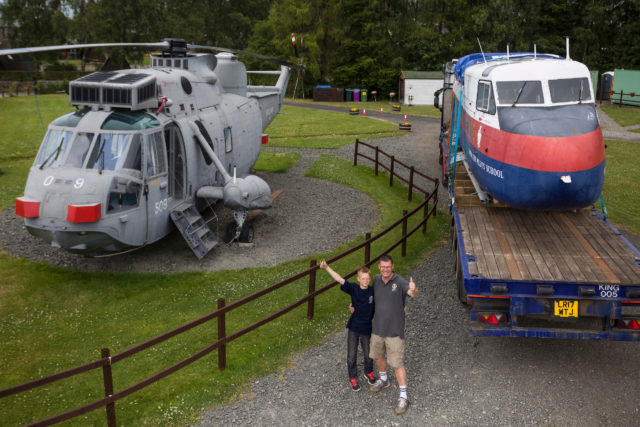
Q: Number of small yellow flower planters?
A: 3